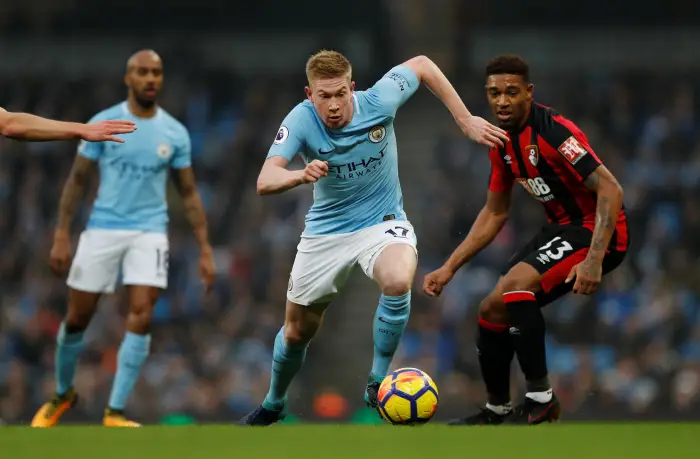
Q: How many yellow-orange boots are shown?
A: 2